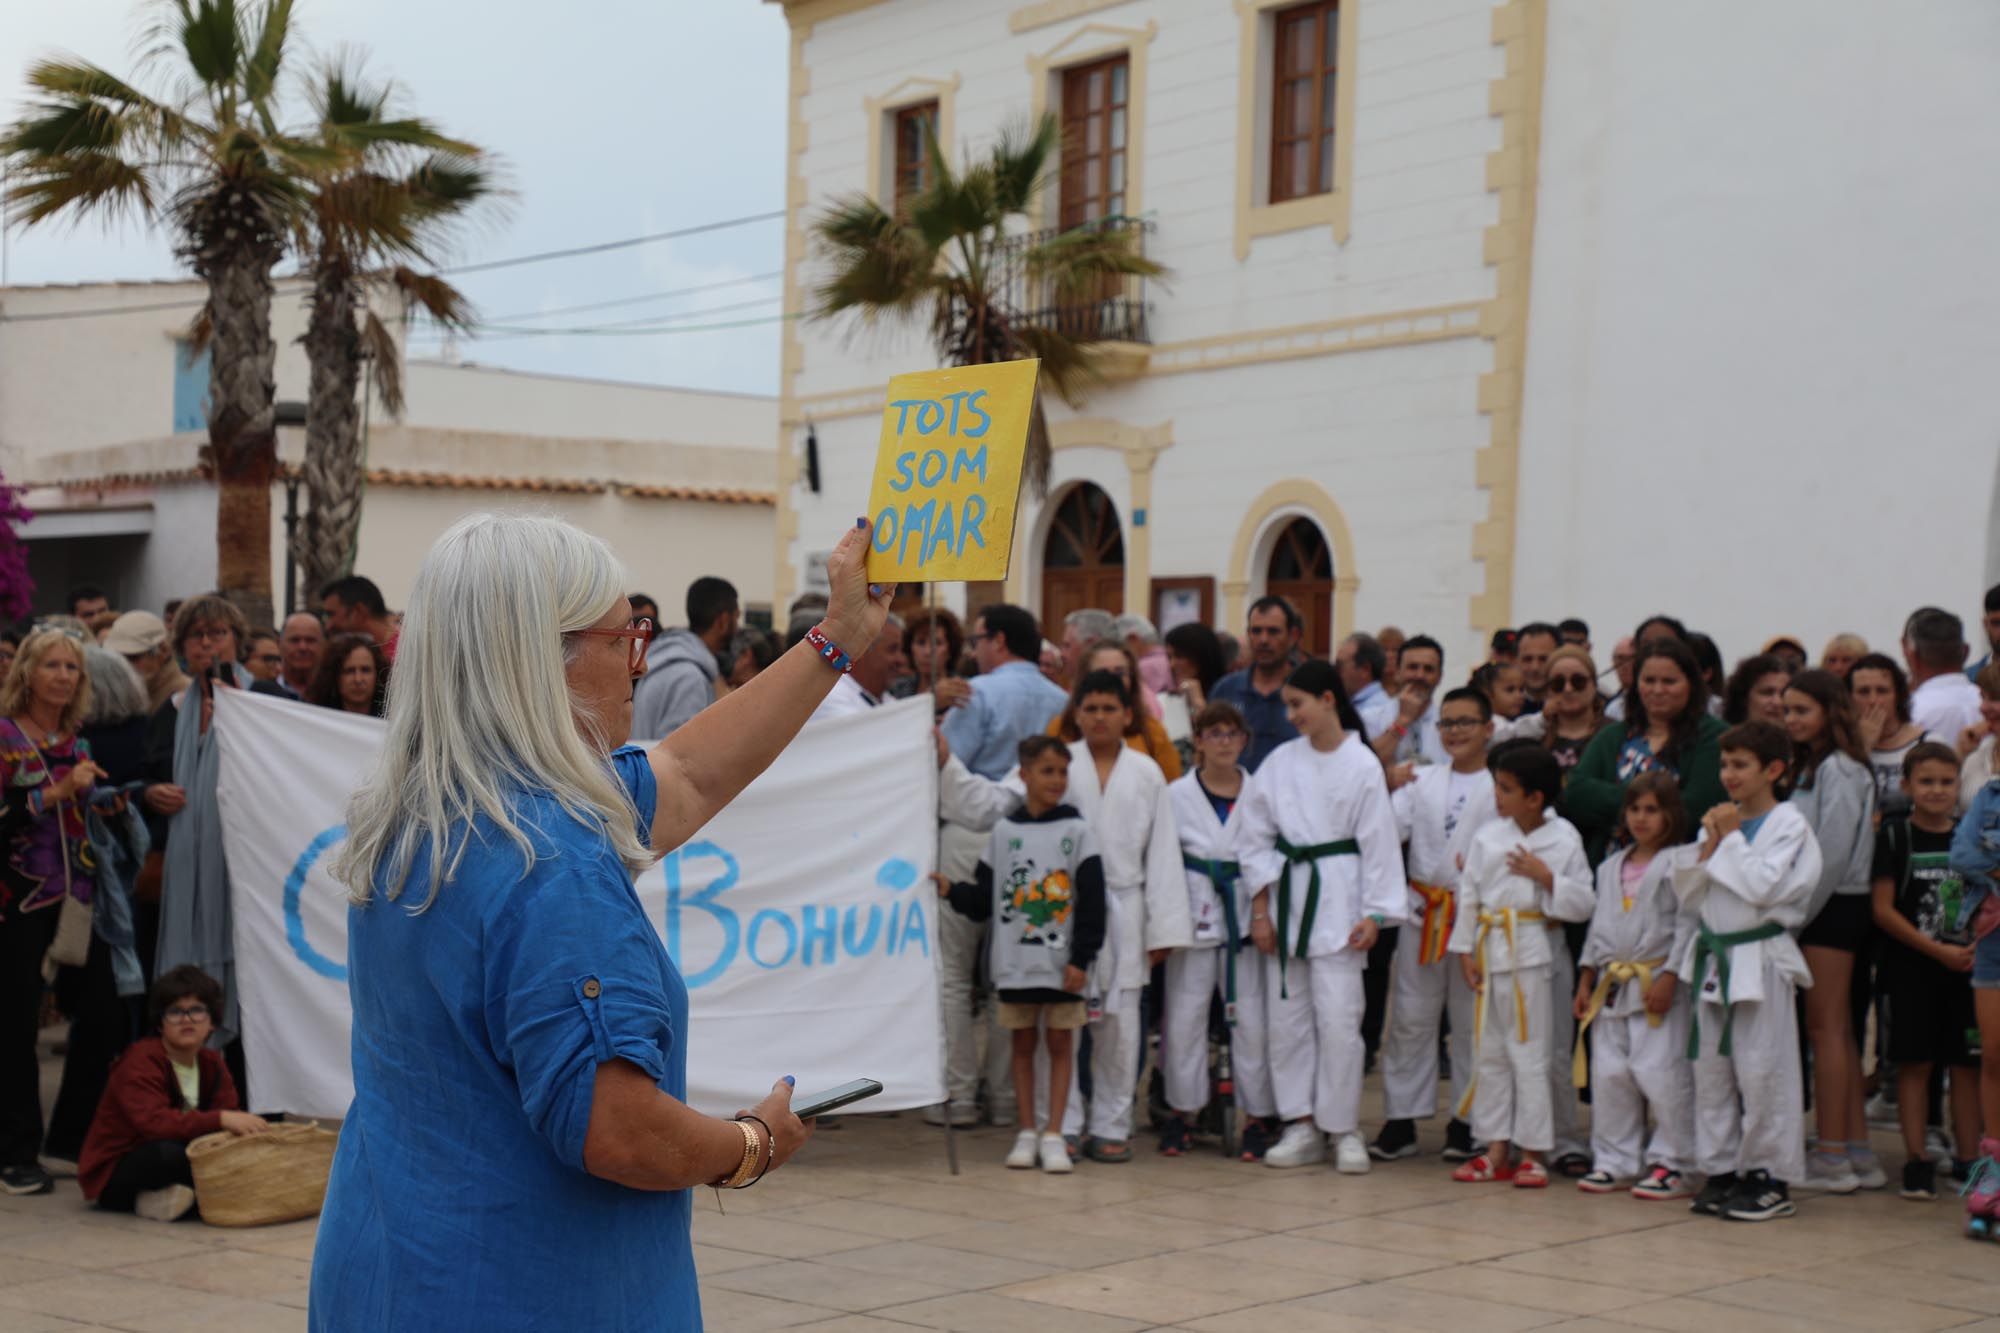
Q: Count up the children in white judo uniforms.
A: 7